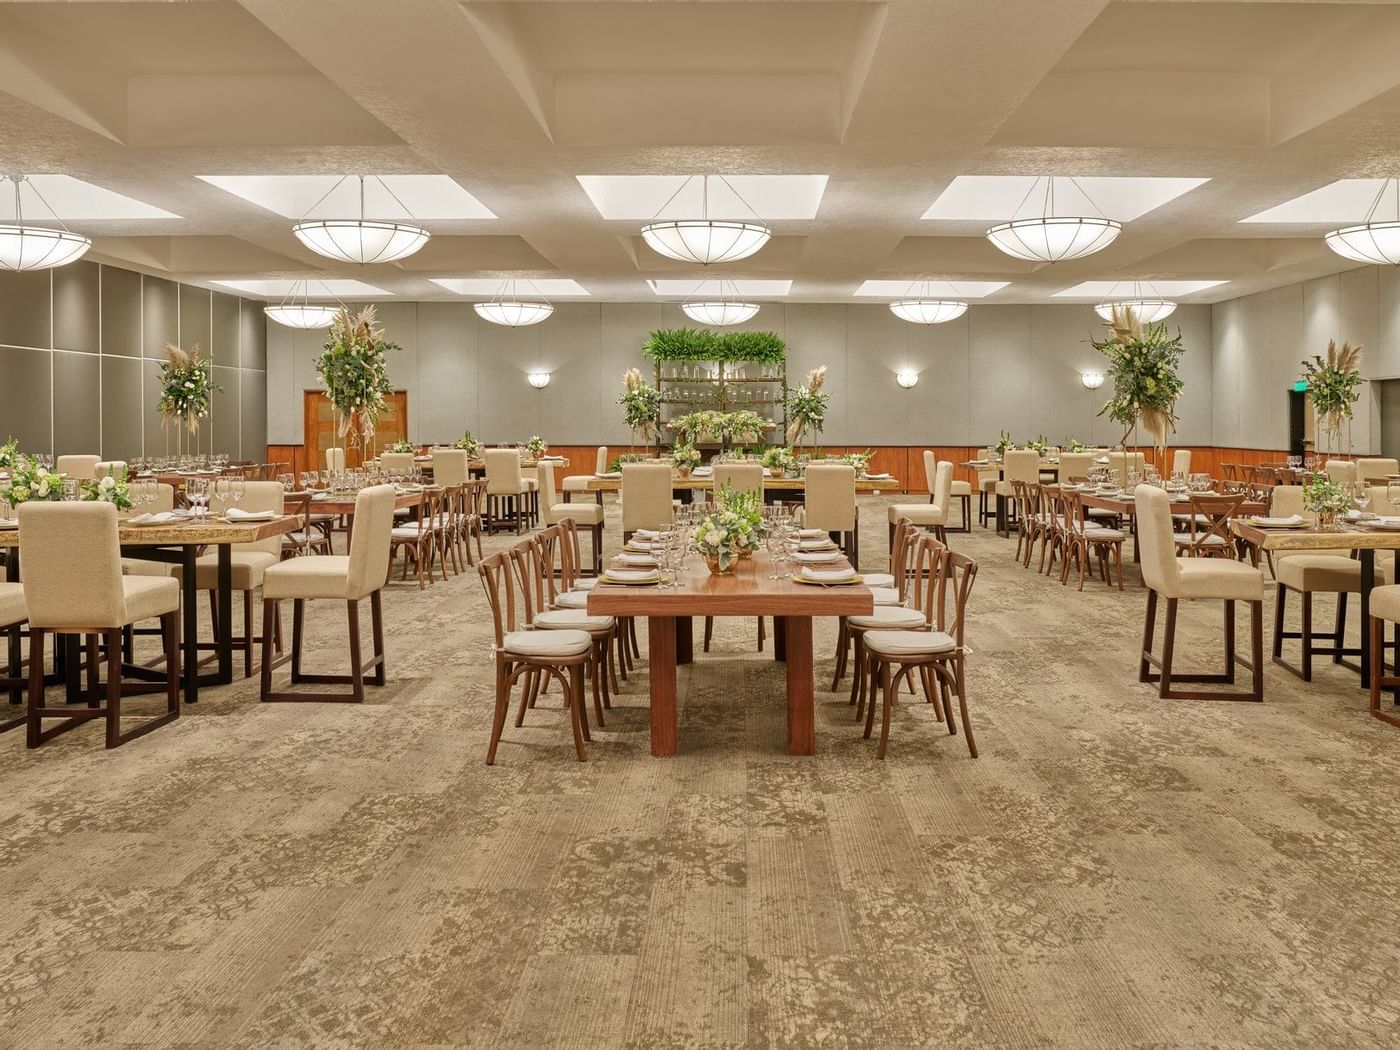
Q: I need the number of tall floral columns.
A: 6